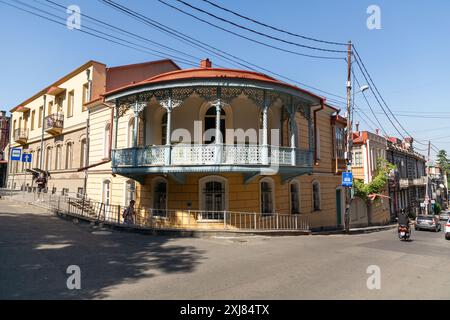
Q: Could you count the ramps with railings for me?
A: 1